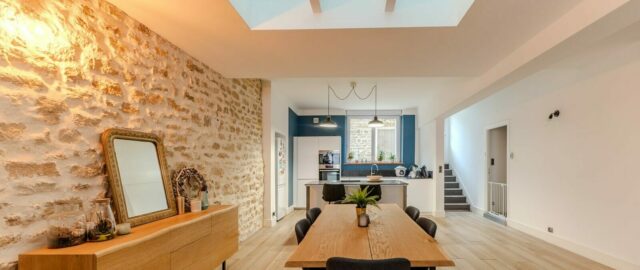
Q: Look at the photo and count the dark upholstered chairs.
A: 7